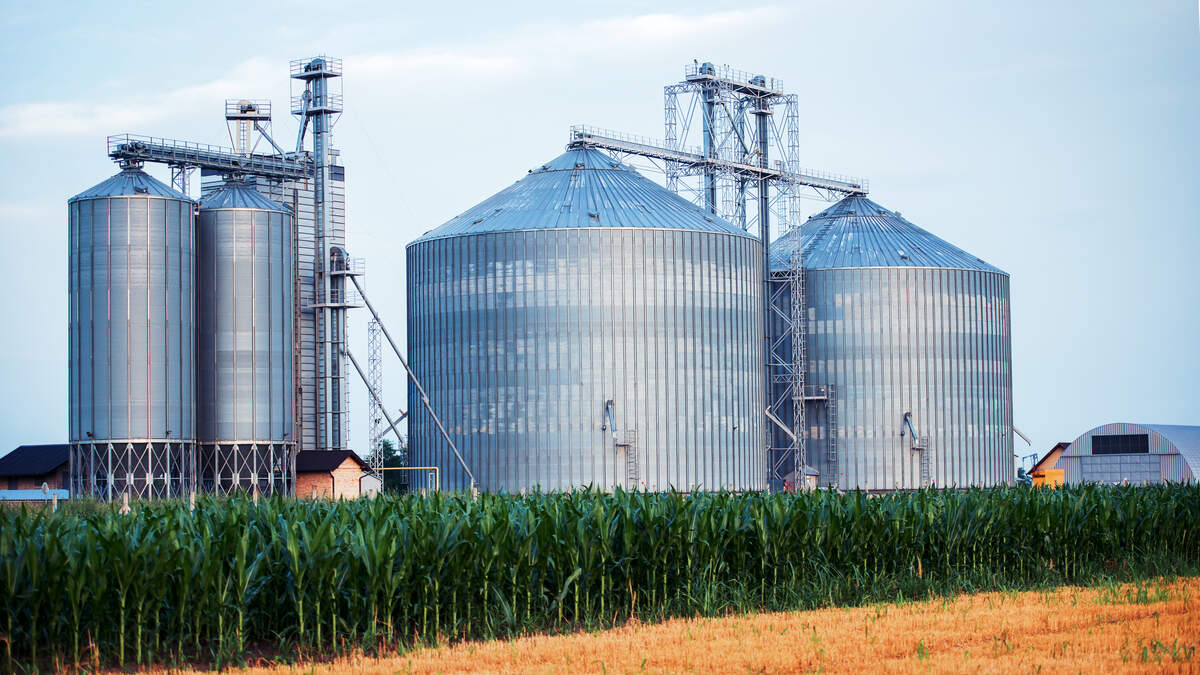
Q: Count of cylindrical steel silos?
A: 4